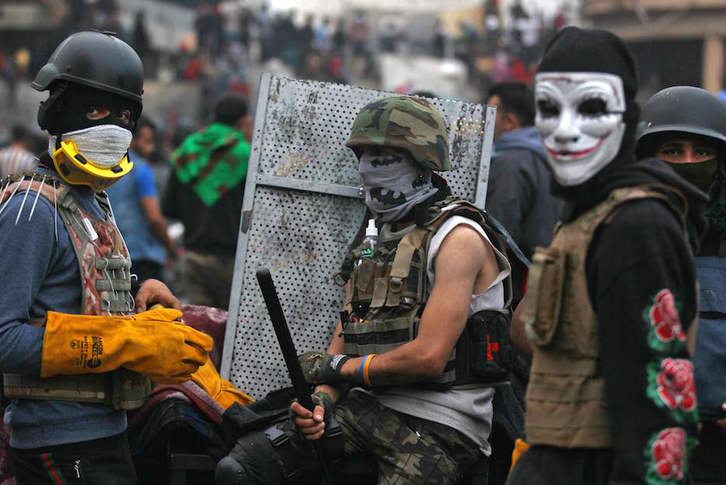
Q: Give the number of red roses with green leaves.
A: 3